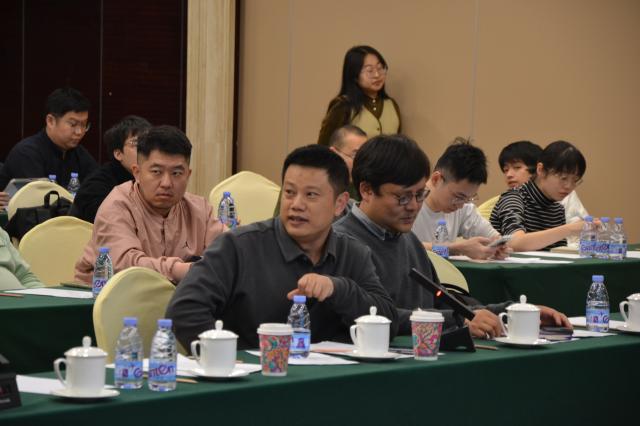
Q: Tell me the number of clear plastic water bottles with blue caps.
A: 12